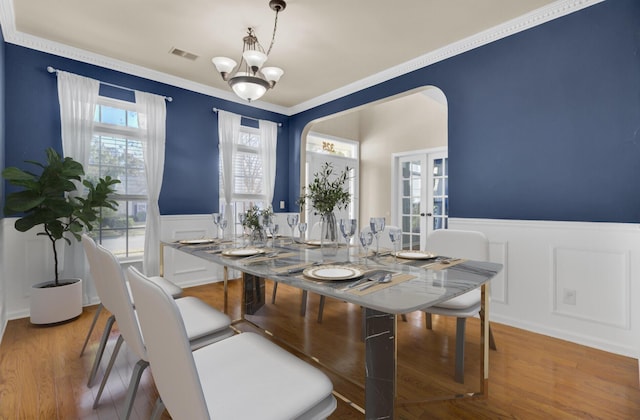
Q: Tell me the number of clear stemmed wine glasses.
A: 11